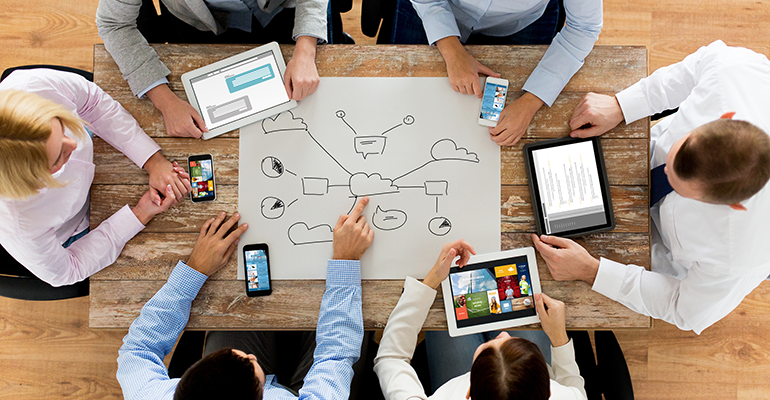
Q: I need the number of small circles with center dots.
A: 2